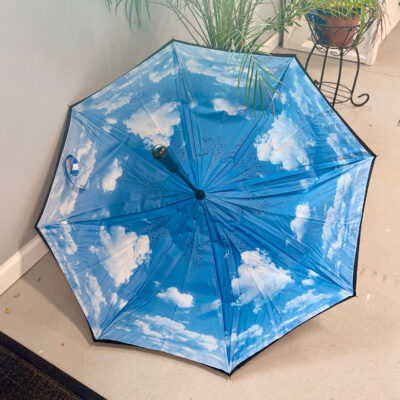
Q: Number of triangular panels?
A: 8